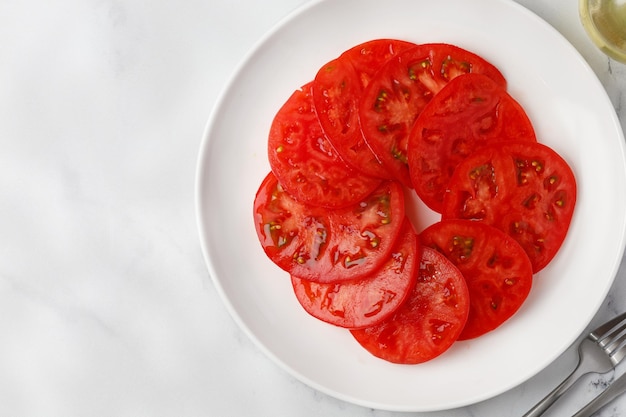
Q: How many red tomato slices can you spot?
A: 9